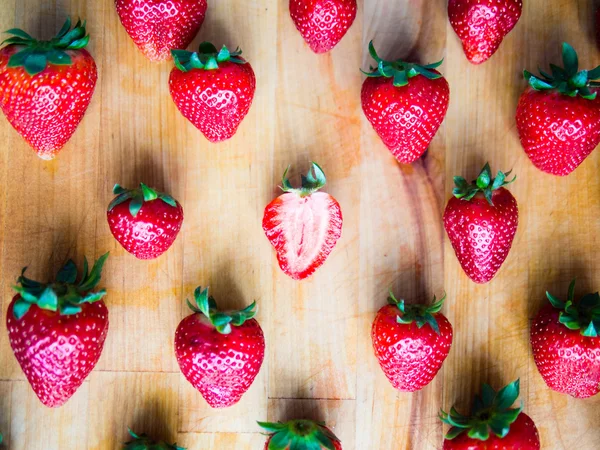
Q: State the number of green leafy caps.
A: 14